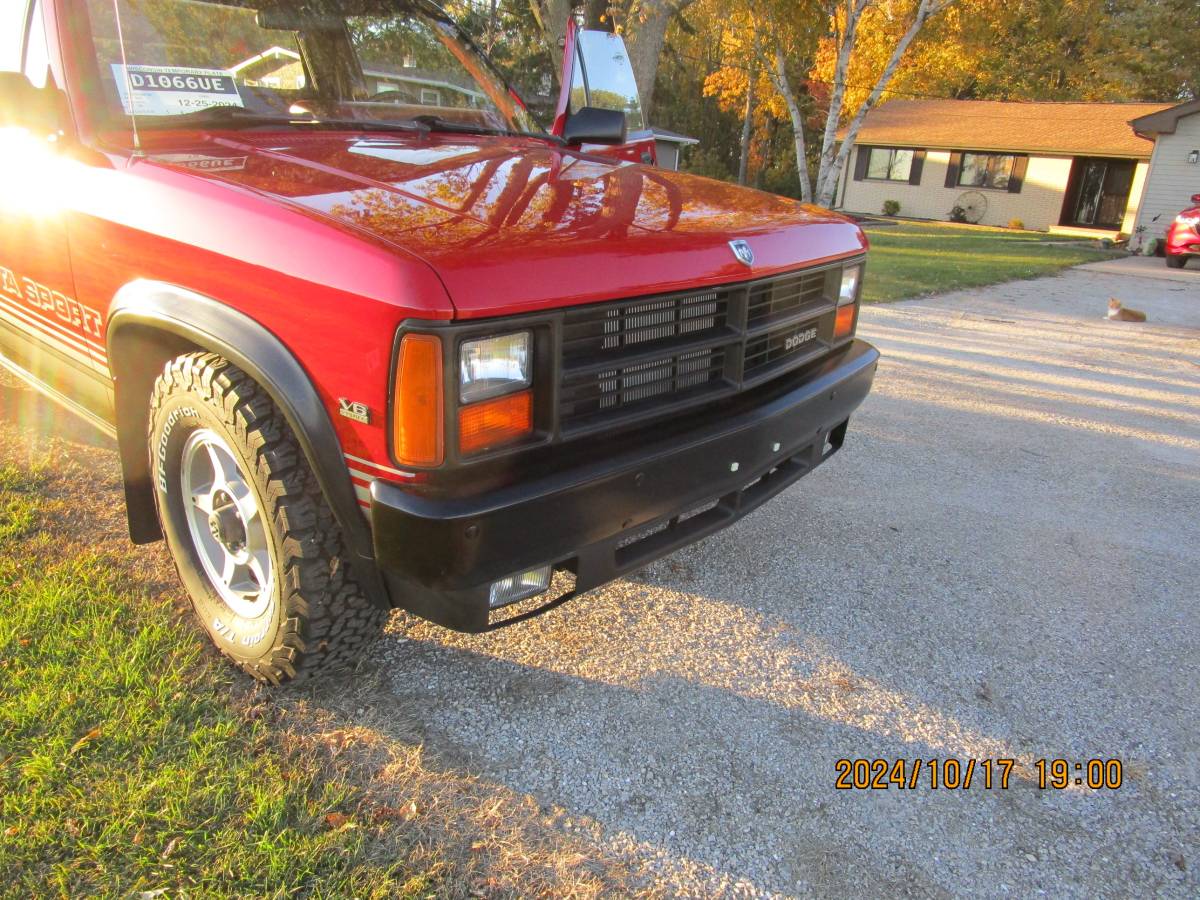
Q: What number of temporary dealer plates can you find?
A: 1